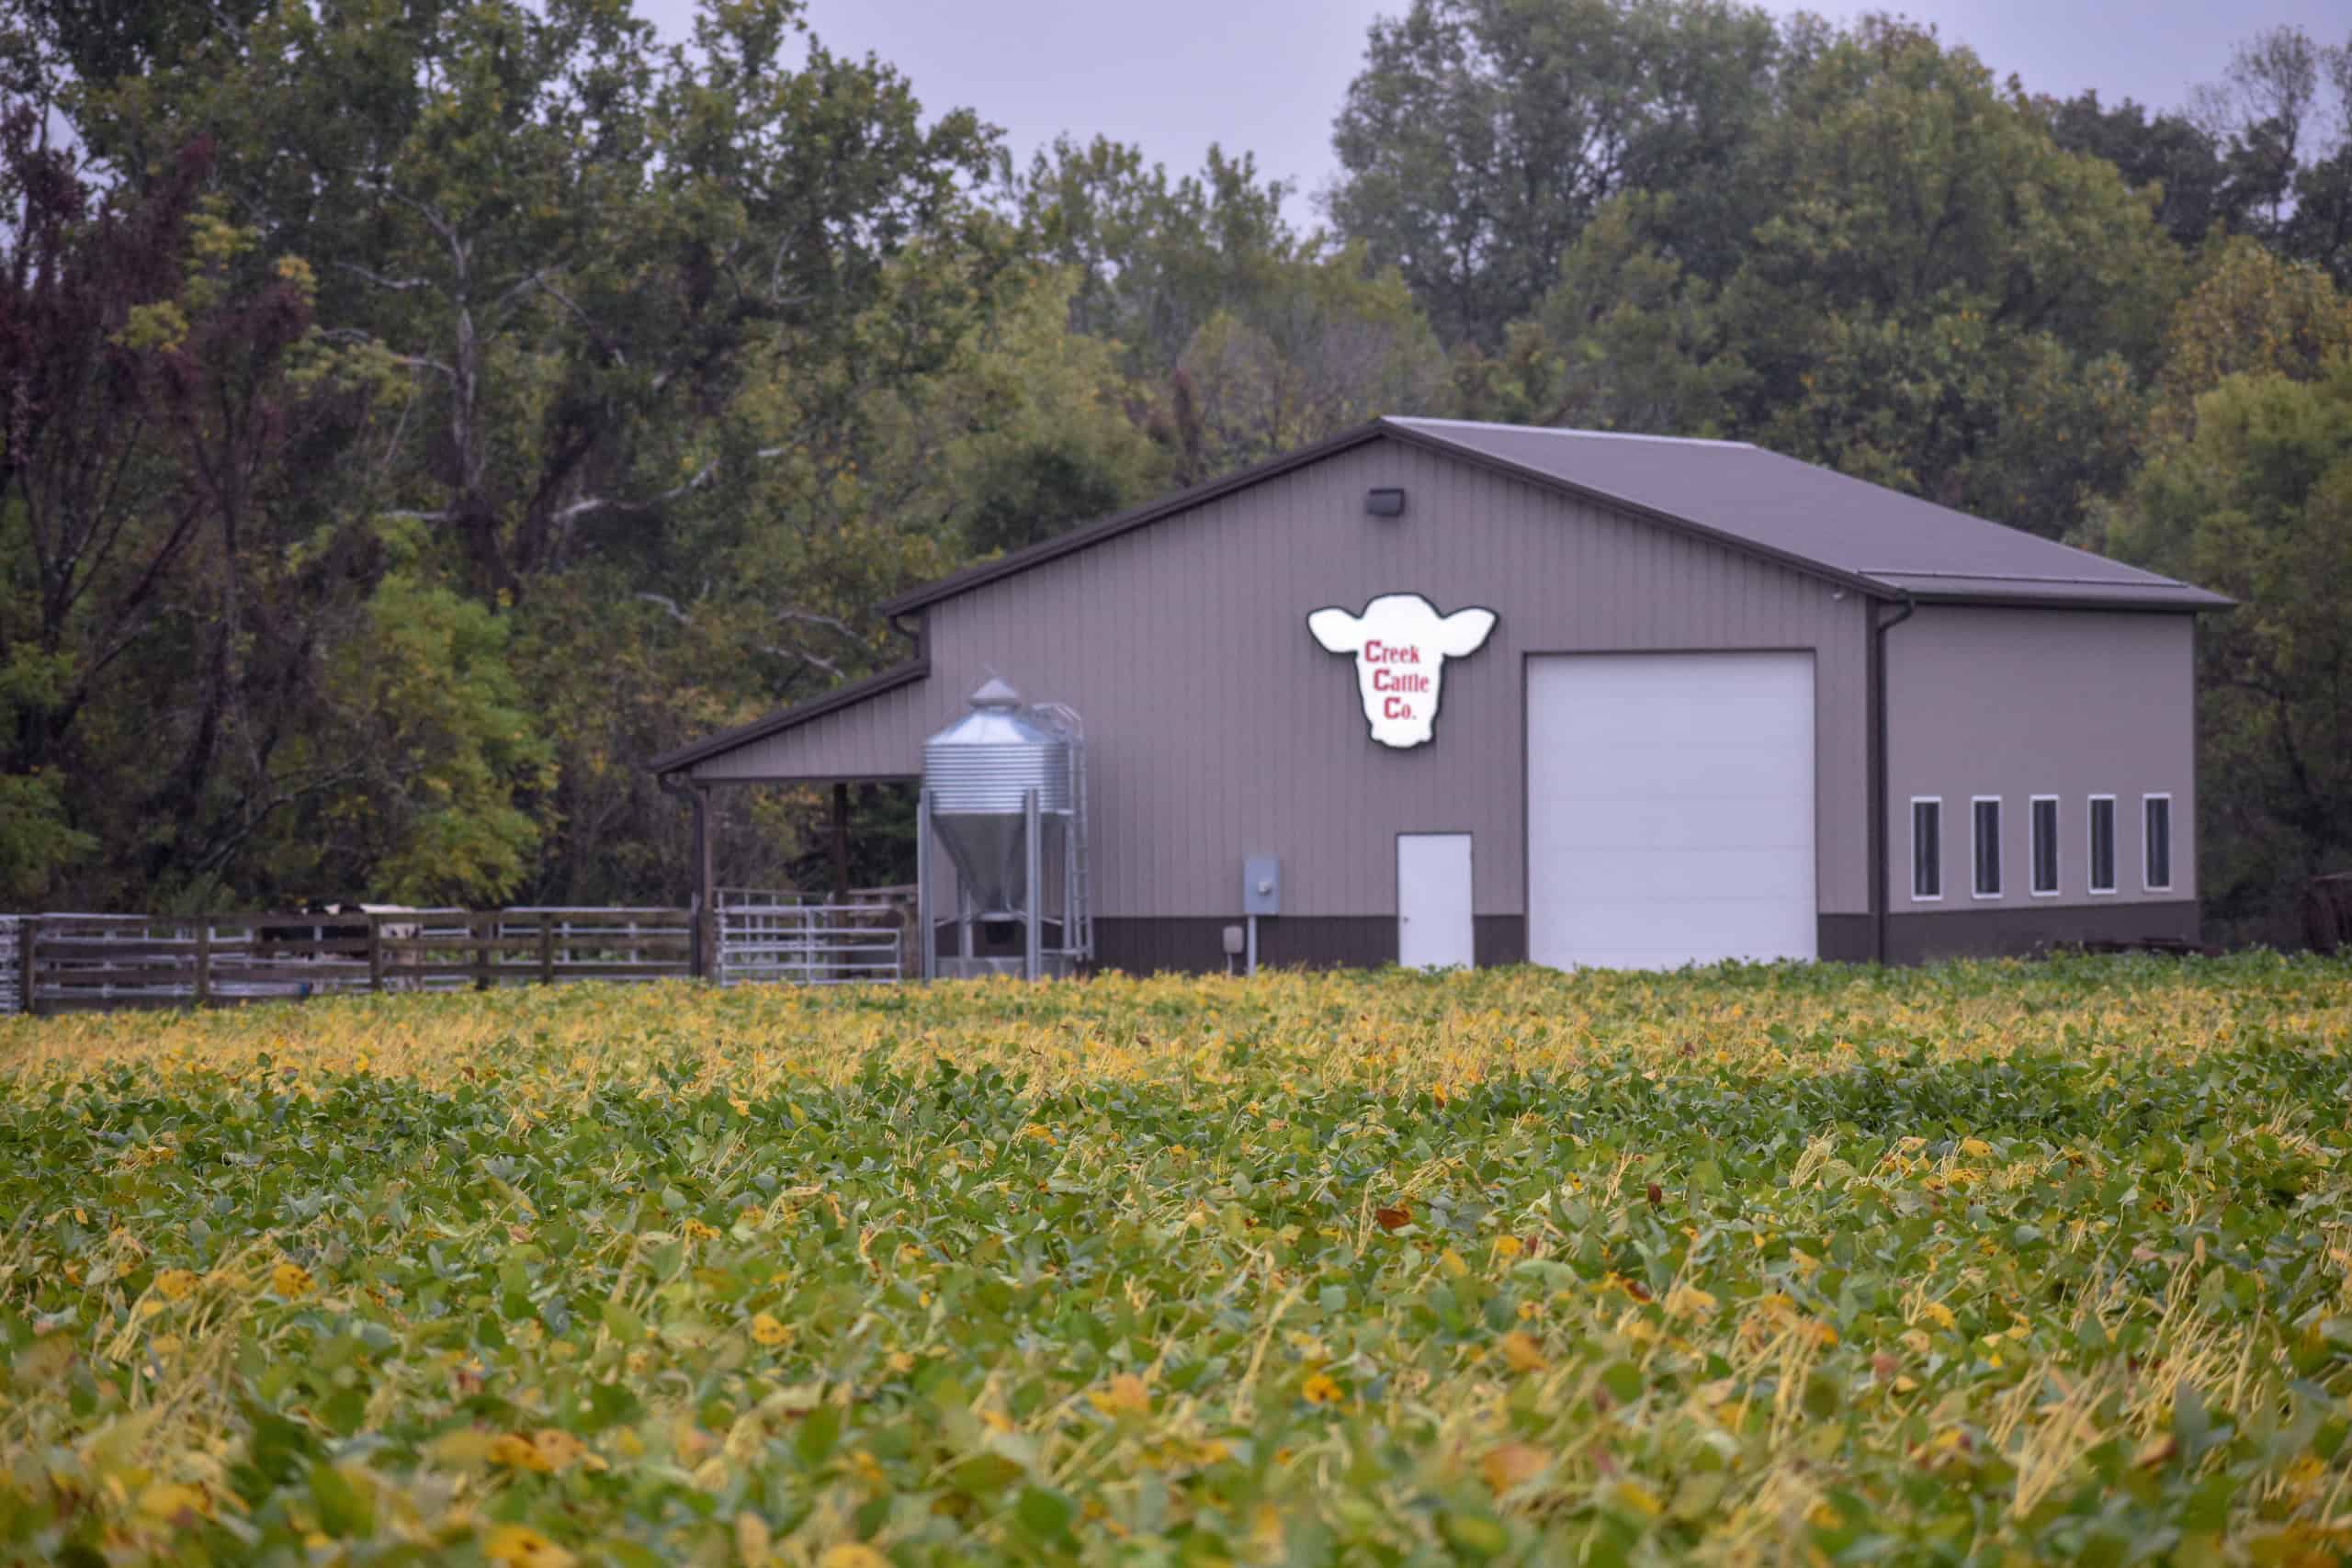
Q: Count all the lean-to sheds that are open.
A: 1